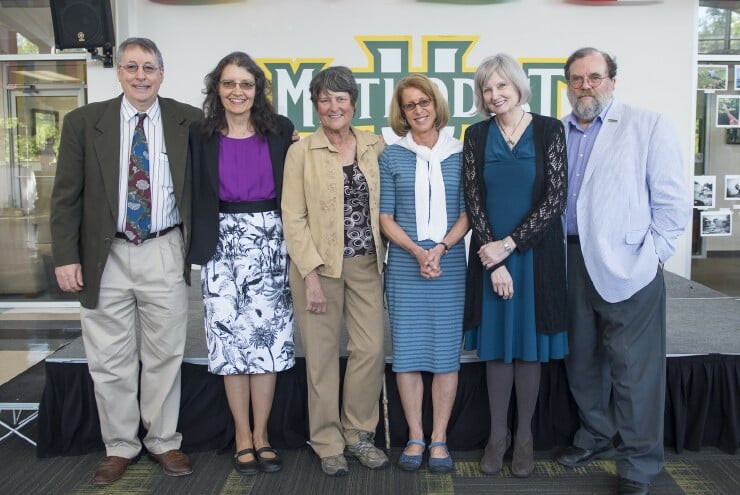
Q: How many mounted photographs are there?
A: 6